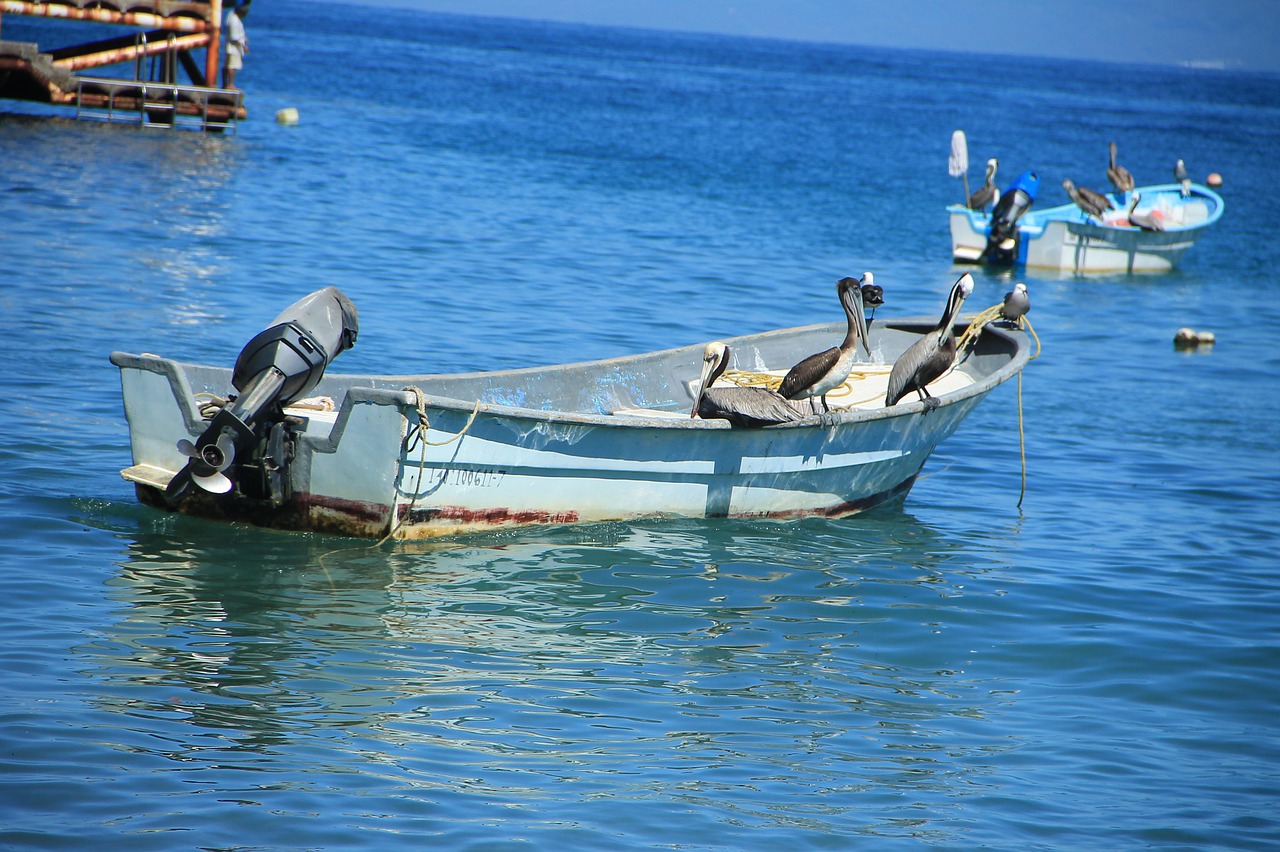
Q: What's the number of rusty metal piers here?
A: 1